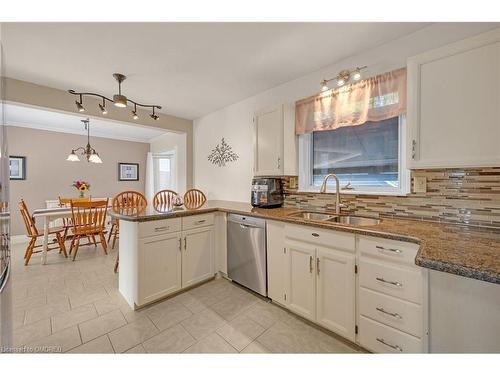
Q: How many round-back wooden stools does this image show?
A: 3